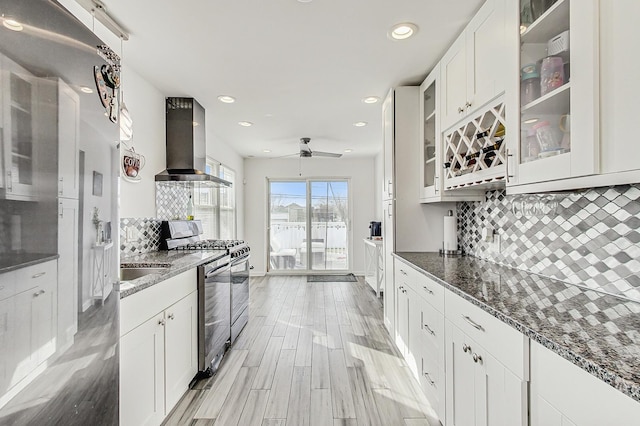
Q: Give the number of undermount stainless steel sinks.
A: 1